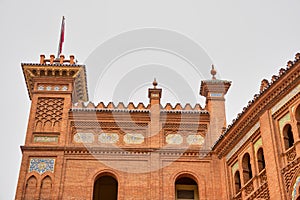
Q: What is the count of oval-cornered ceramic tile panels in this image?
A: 5